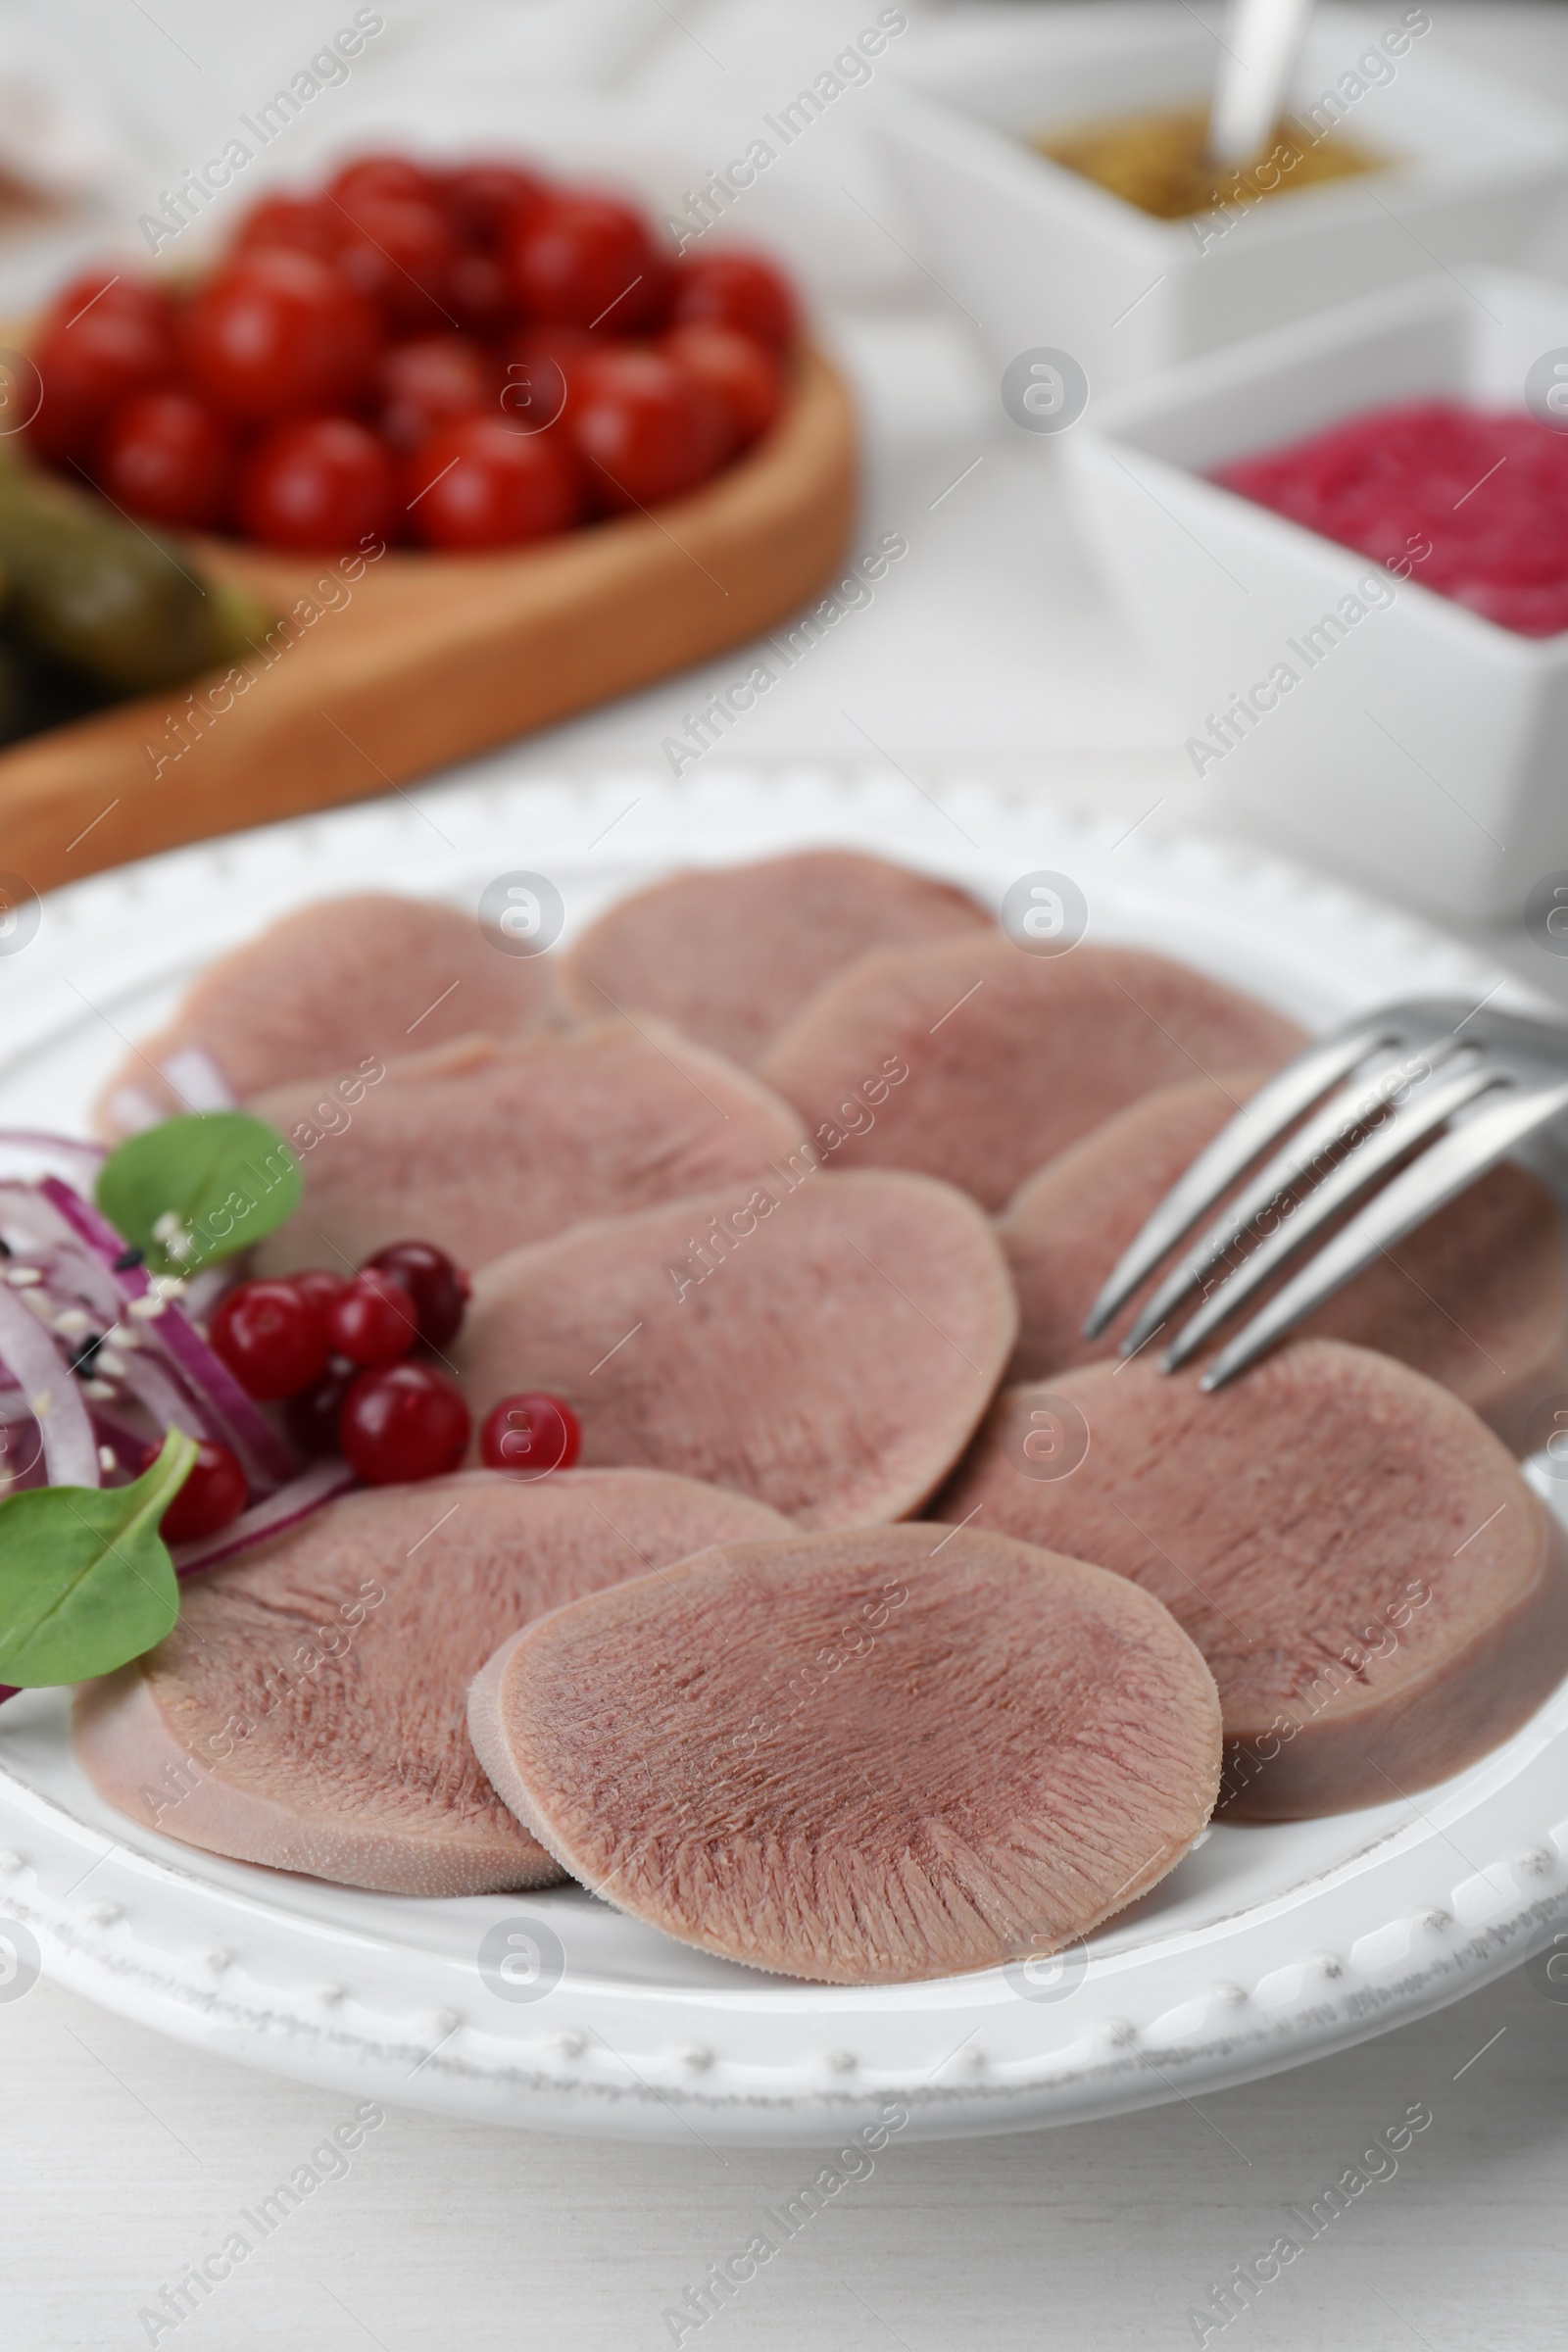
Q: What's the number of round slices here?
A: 9